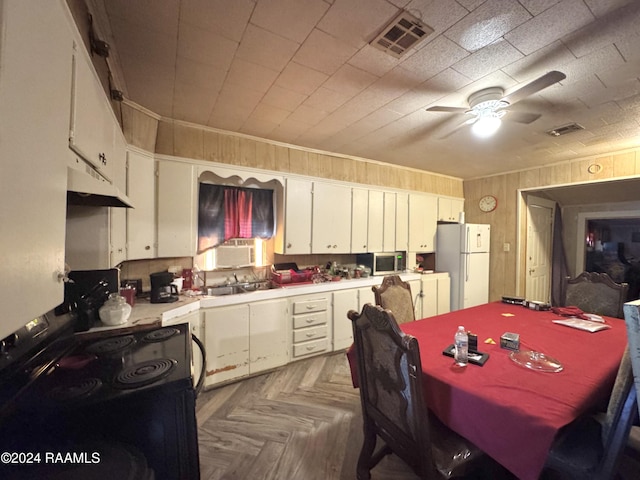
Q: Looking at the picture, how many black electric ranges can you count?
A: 1